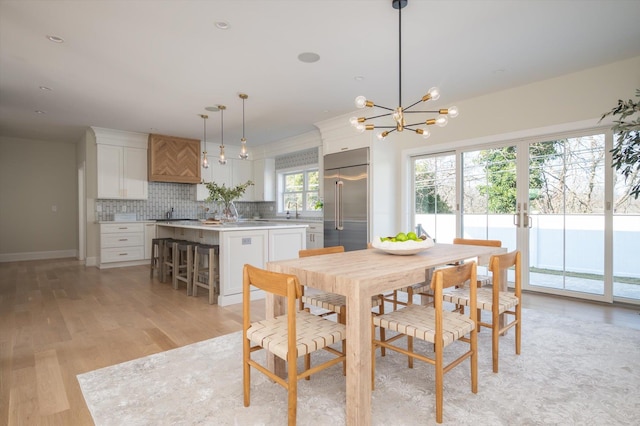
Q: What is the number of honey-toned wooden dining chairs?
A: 6